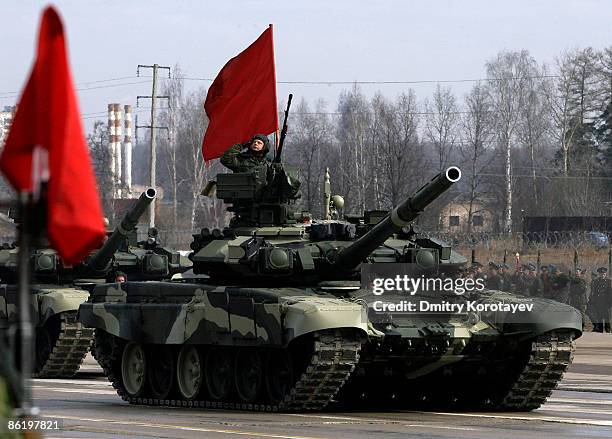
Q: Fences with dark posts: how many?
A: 1